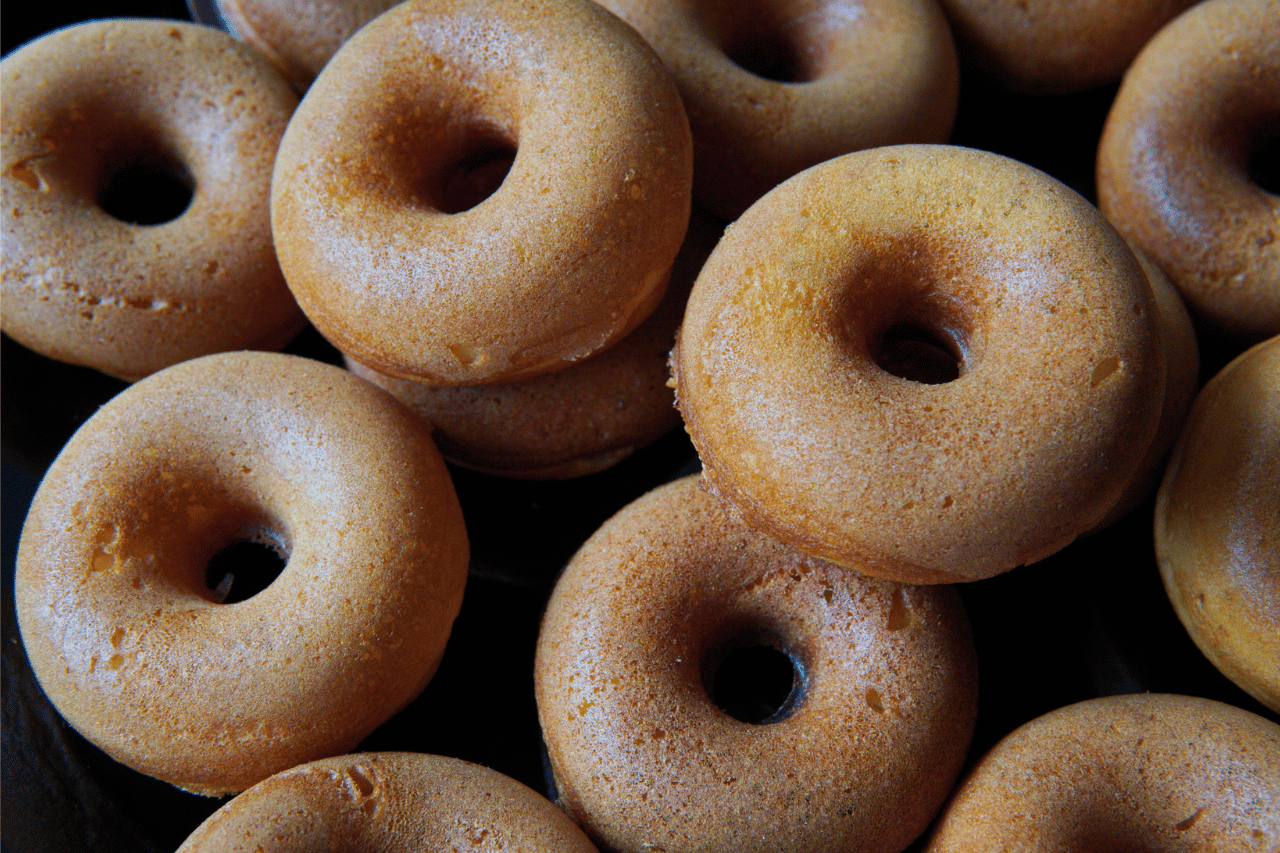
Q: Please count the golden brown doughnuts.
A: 14